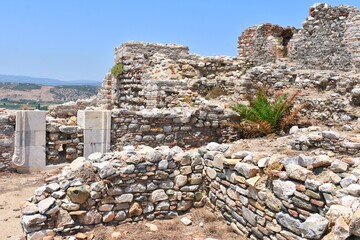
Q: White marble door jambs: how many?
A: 2